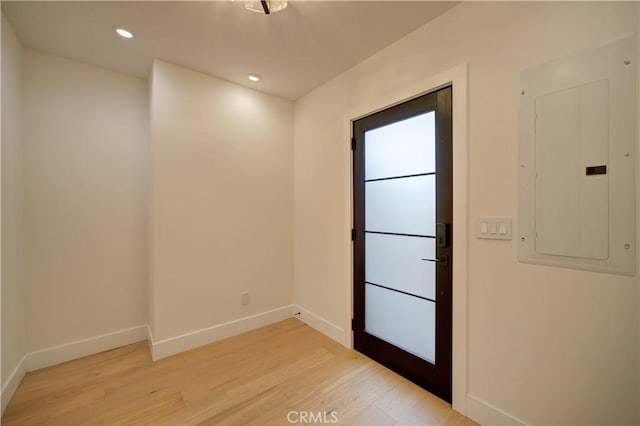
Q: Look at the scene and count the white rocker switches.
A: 3